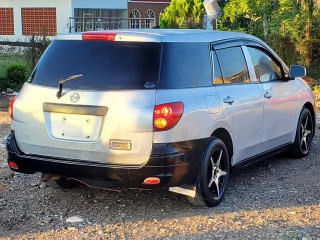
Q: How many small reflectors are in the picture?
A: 2